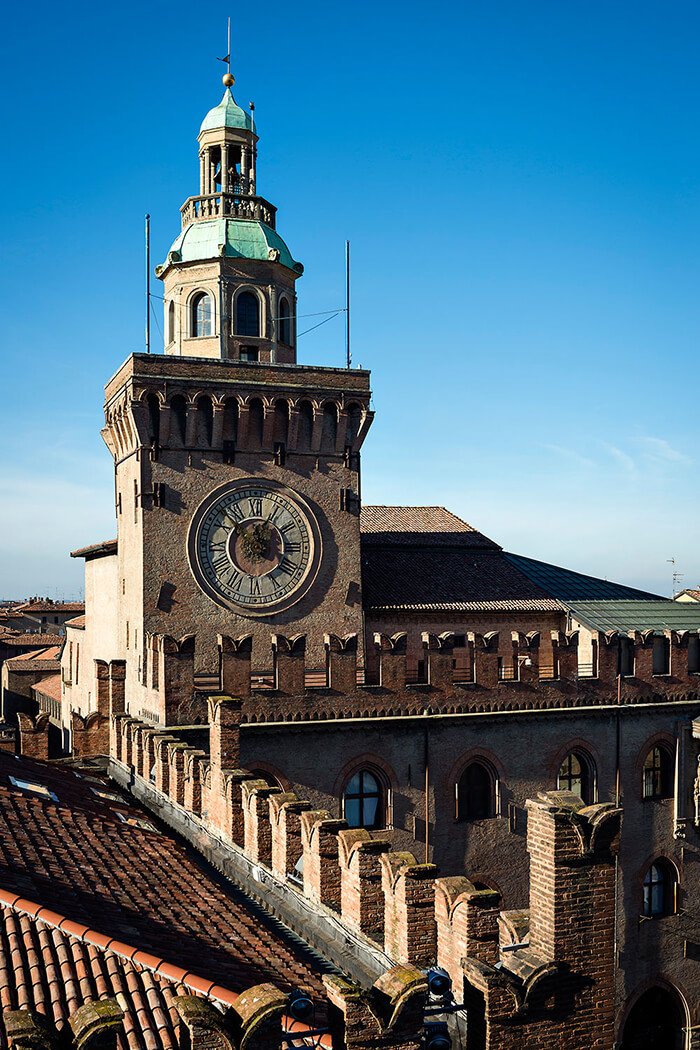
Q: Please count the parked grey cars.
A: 0